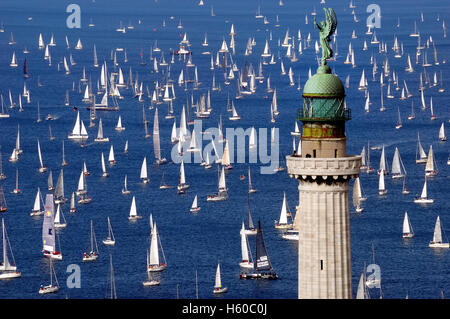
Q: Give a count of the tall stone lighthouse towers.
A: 1